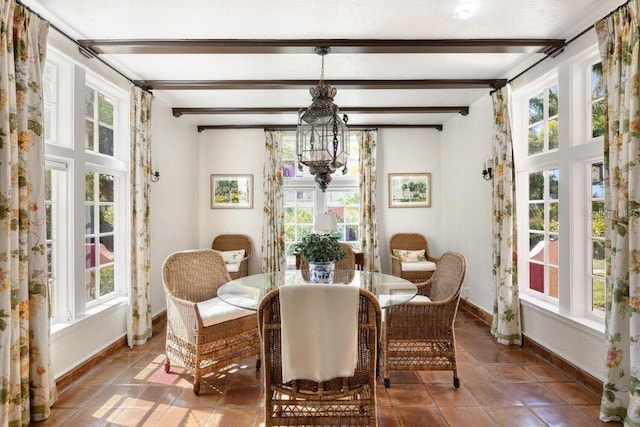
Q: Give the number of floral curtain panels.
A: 6